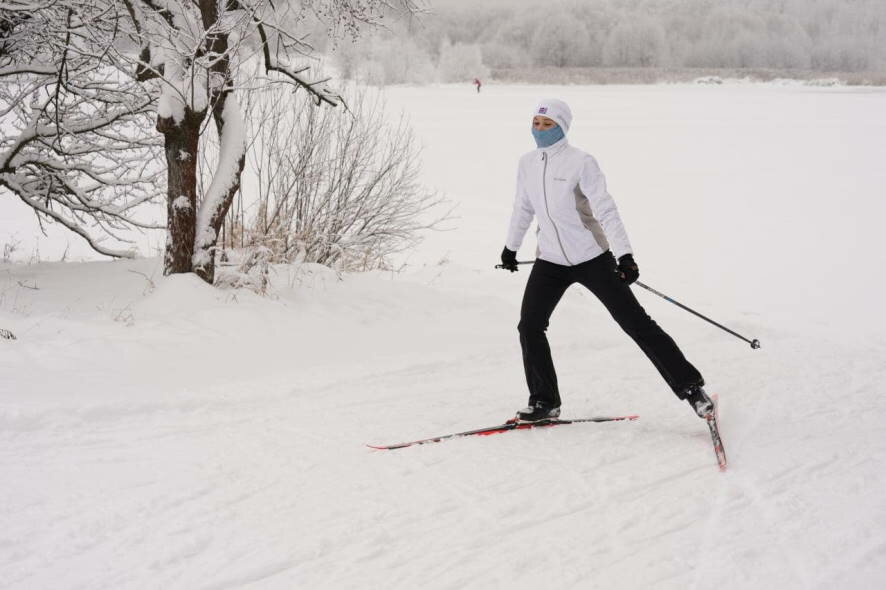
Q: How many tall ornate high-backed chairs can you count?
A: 0